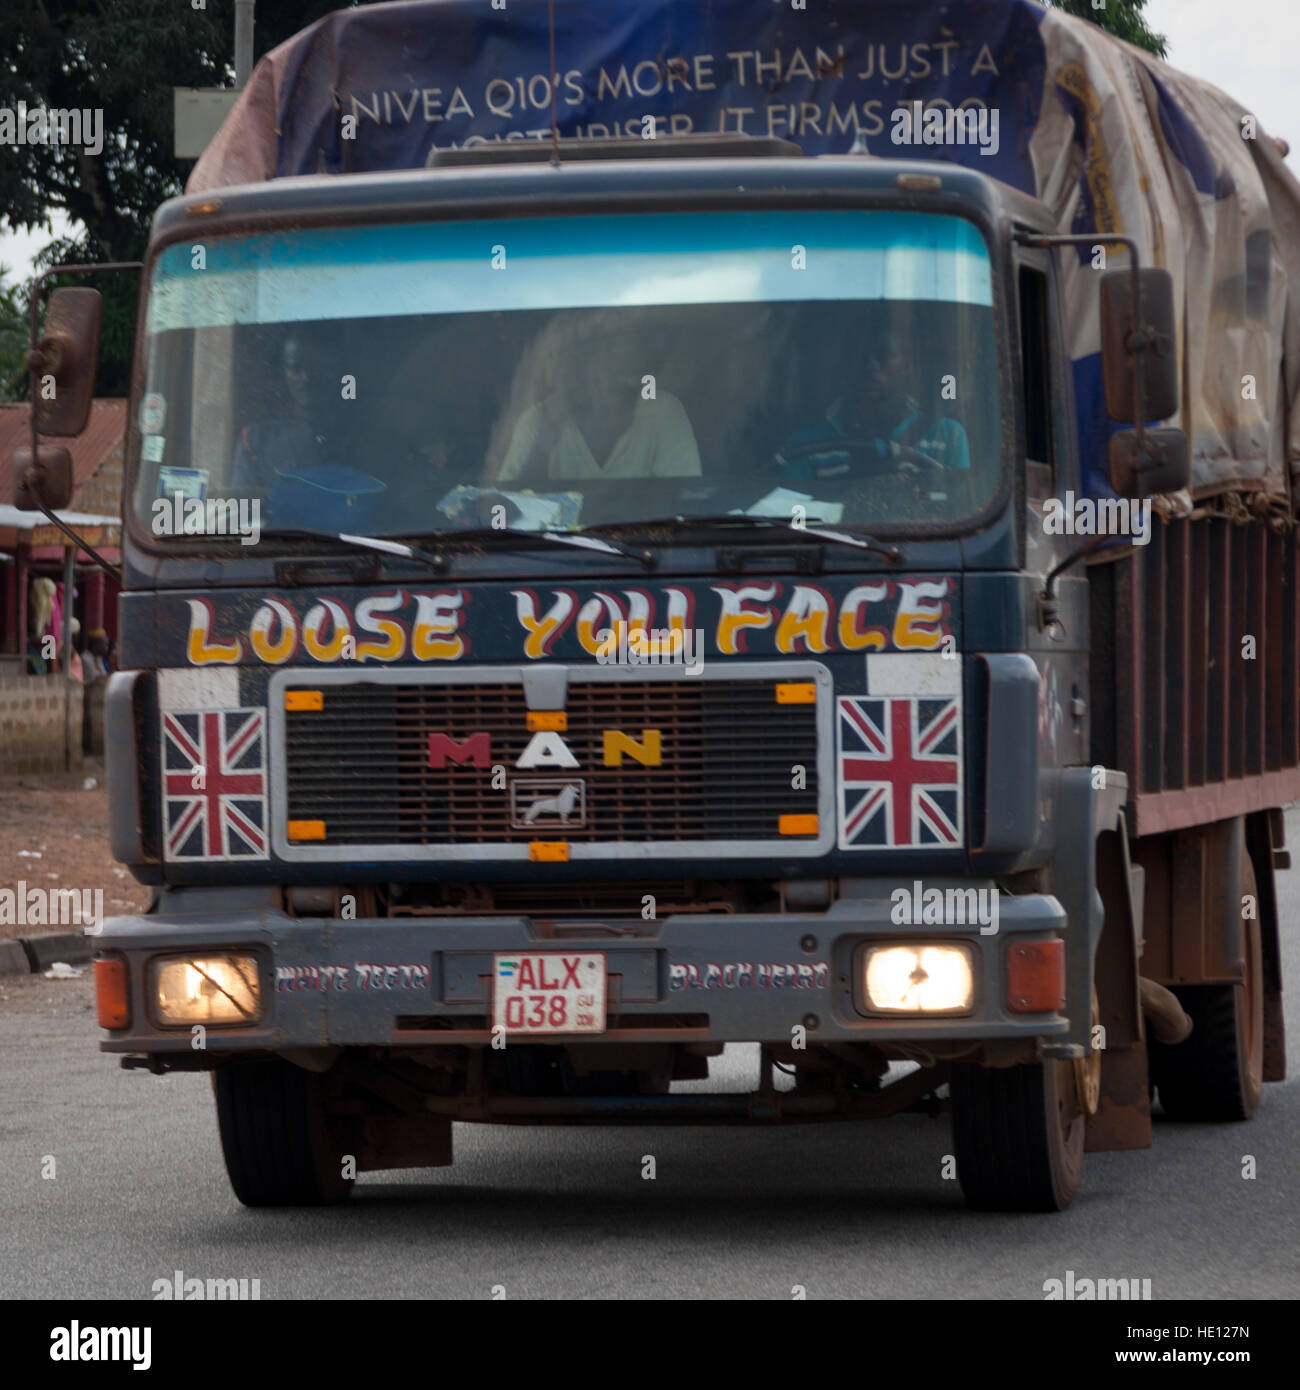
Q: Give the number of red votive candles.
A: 0